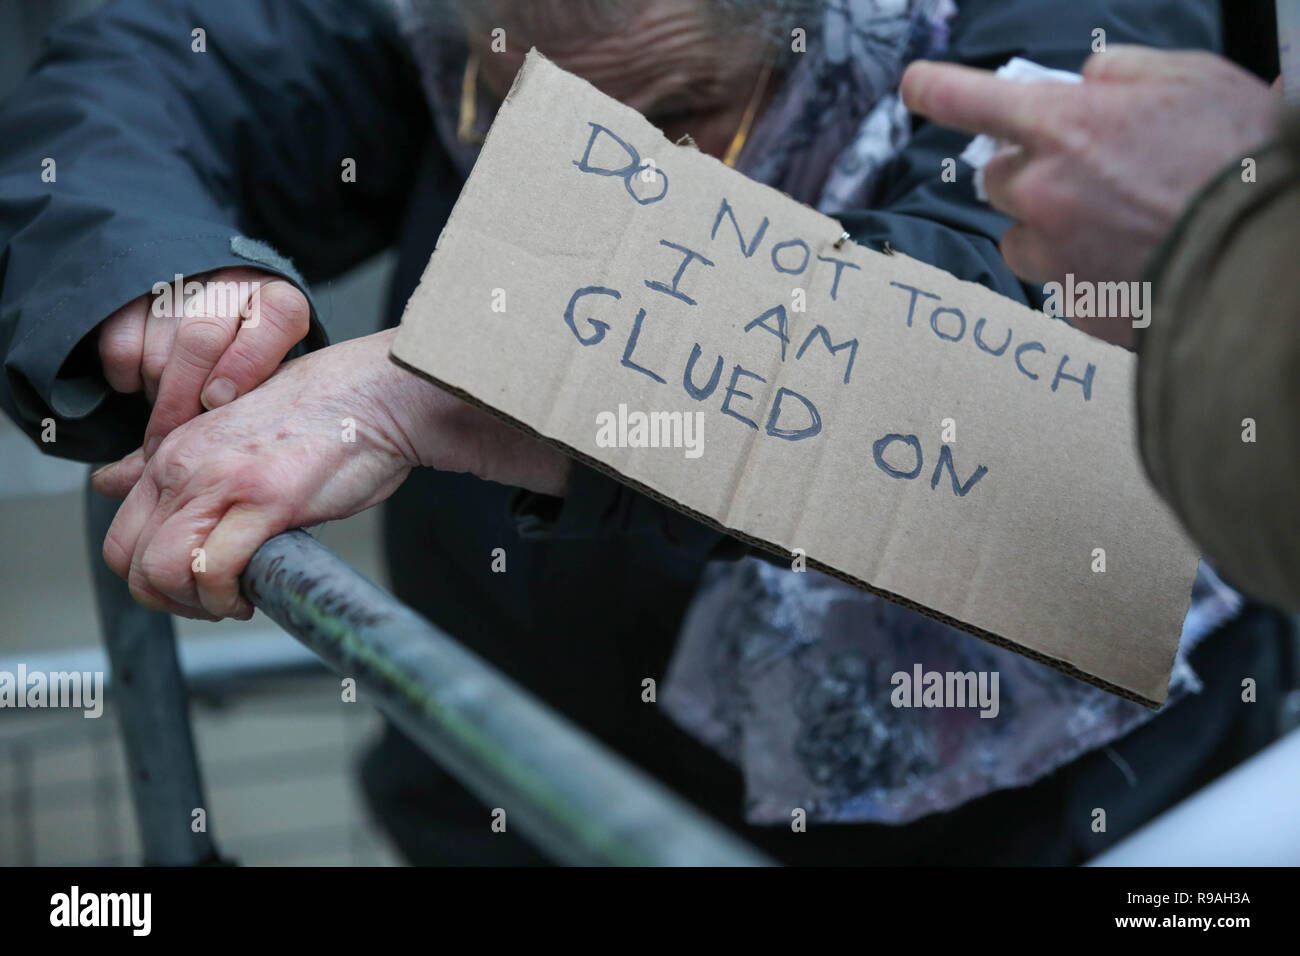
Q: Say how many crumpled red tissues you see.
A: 0